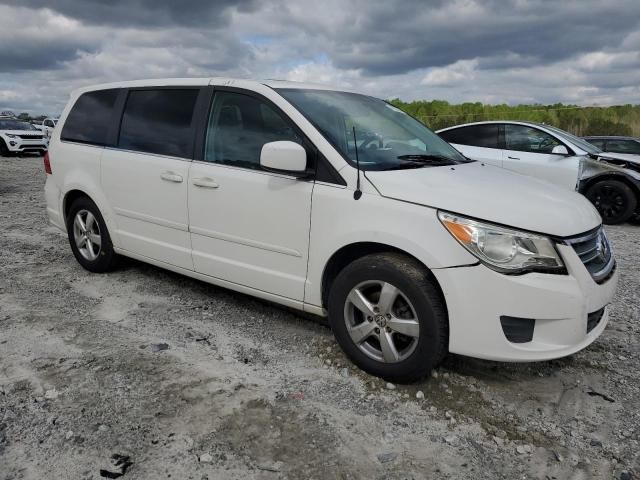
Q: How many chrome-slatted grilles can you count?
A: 1